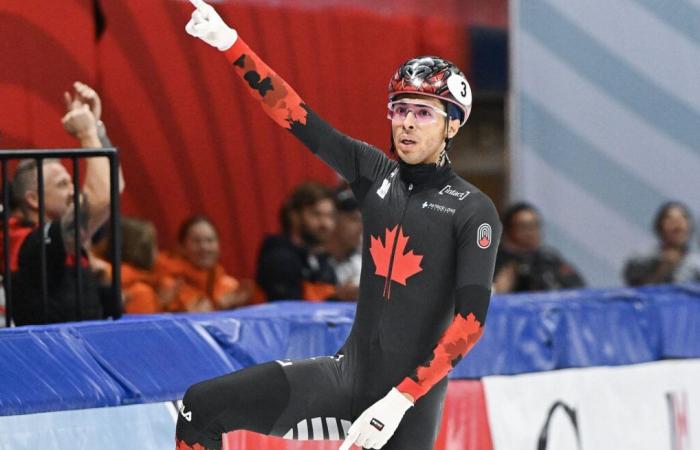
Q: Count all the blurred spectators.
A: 7